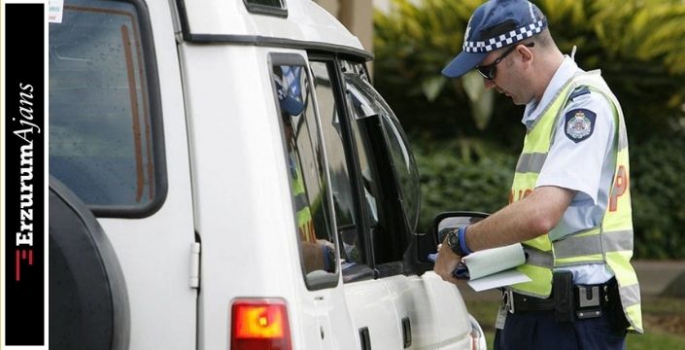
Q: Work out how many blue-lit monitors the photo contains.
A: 0